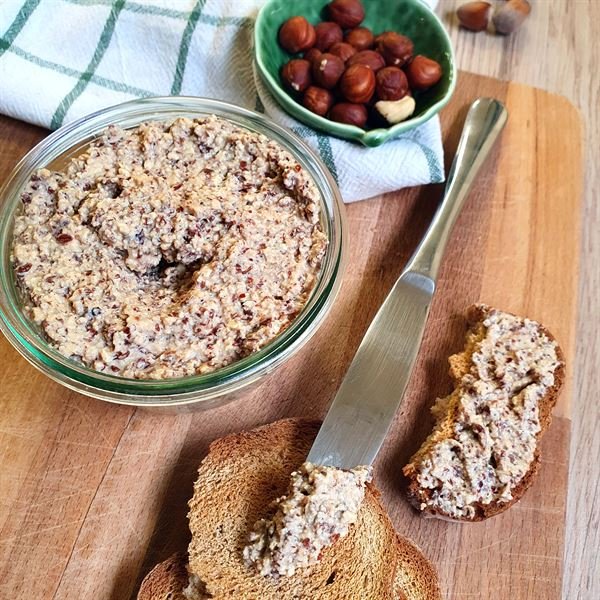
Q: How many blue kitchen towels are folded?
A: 0